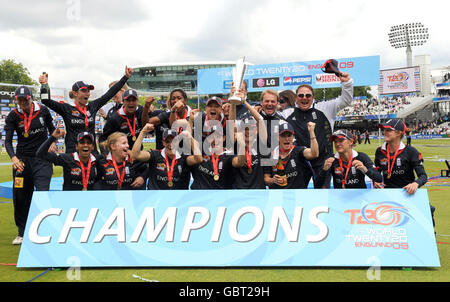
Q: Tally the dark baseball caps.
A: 12